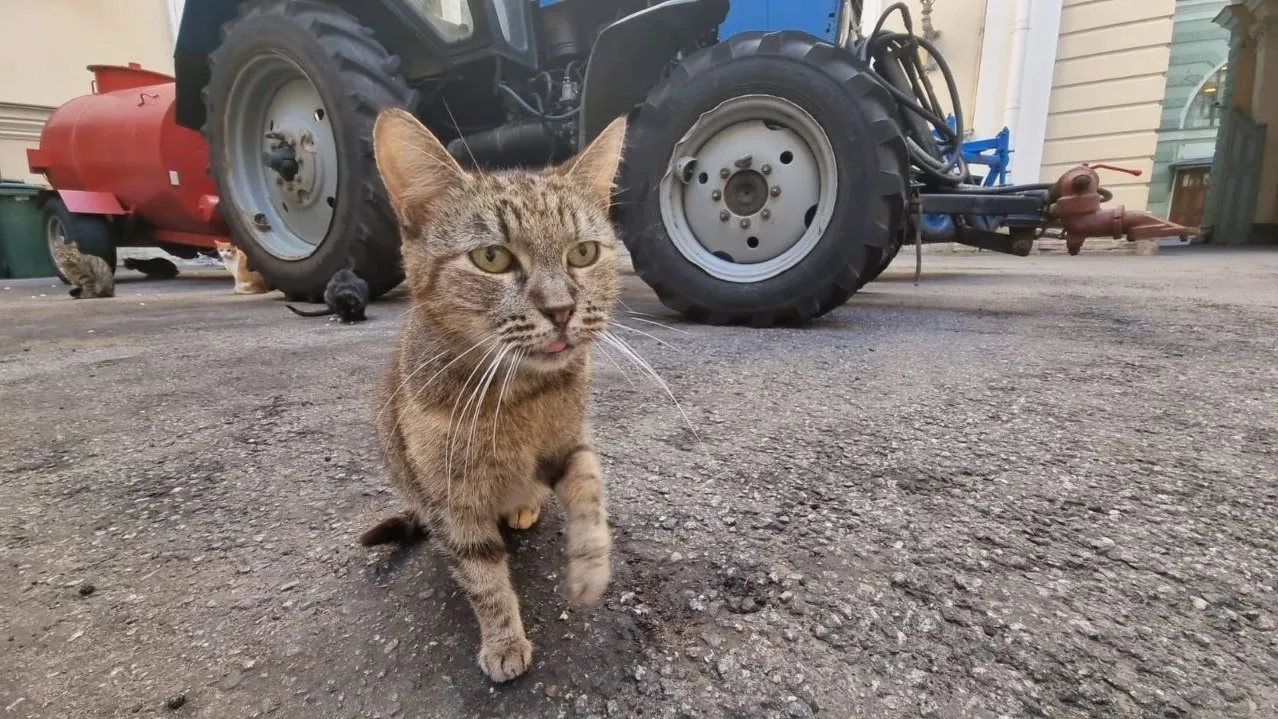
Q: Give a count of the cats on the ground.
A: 5